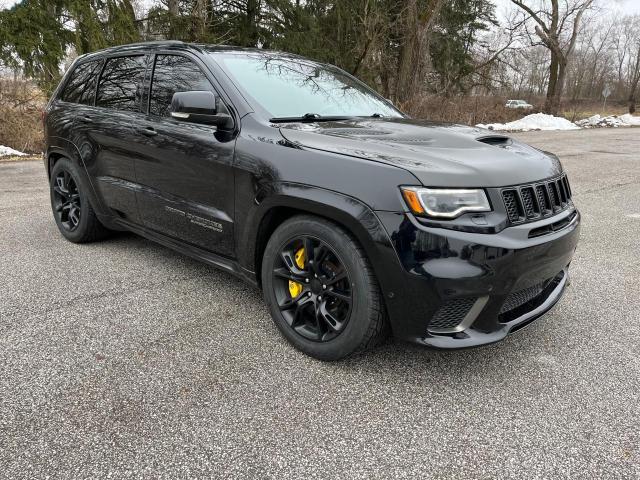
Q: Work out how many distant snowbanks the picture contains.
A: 3